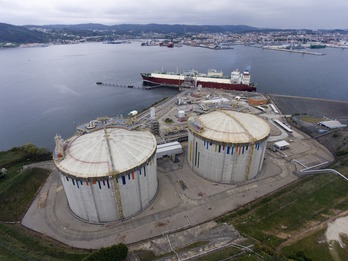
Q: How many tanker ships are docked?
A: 1